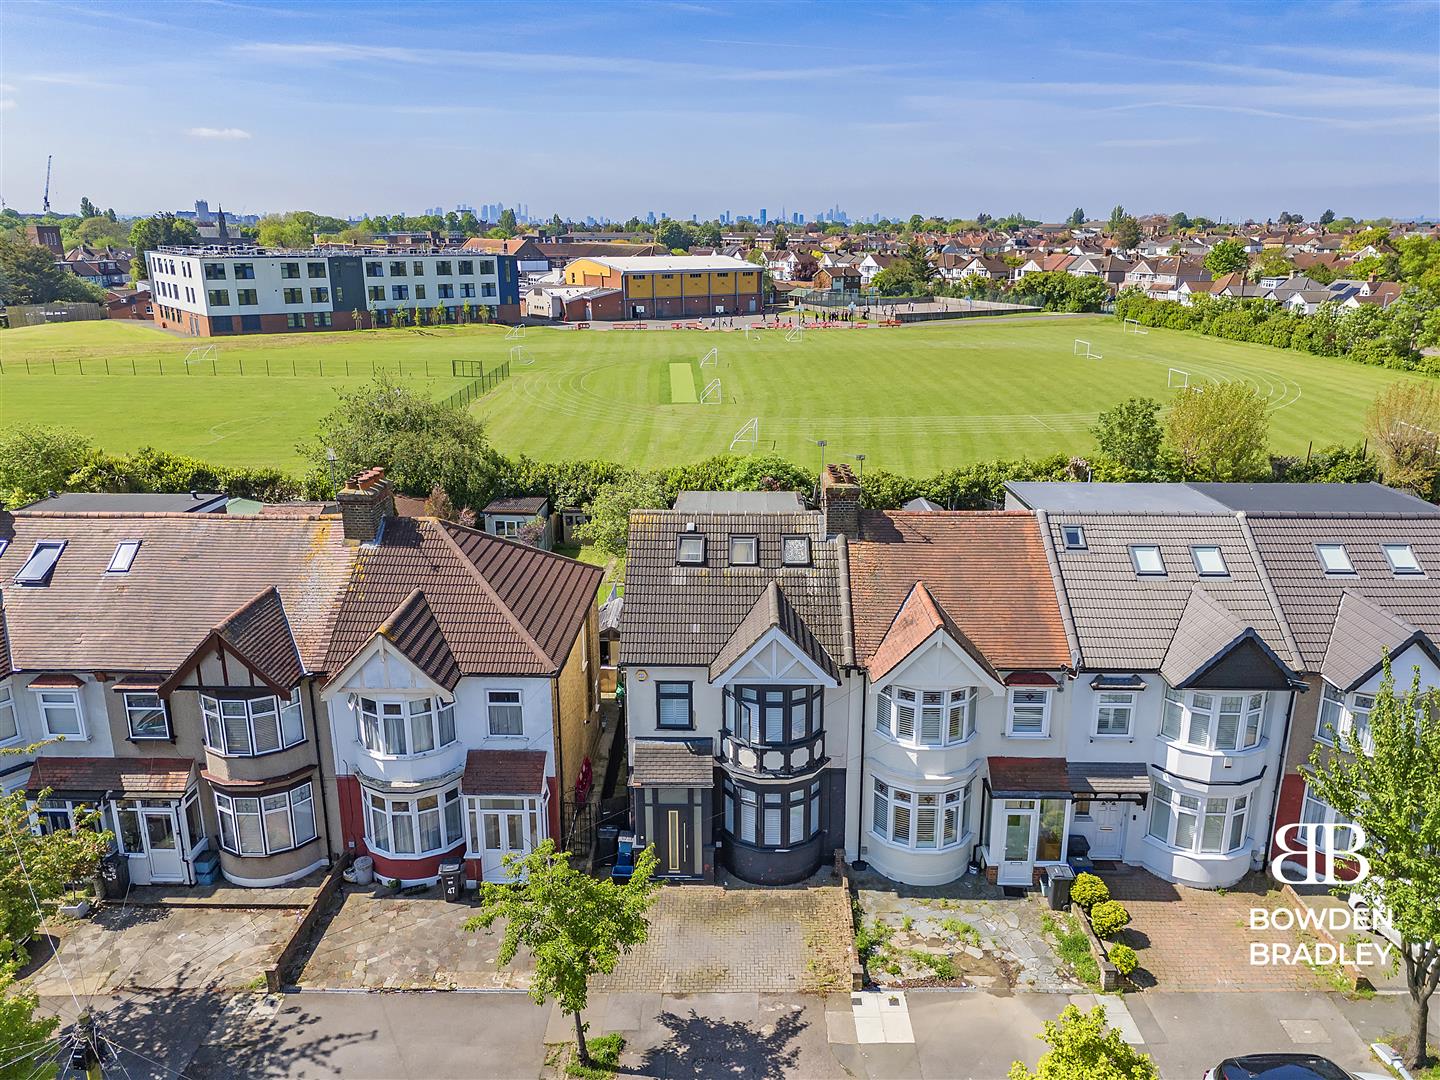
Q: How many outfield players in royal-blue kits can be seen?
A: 0